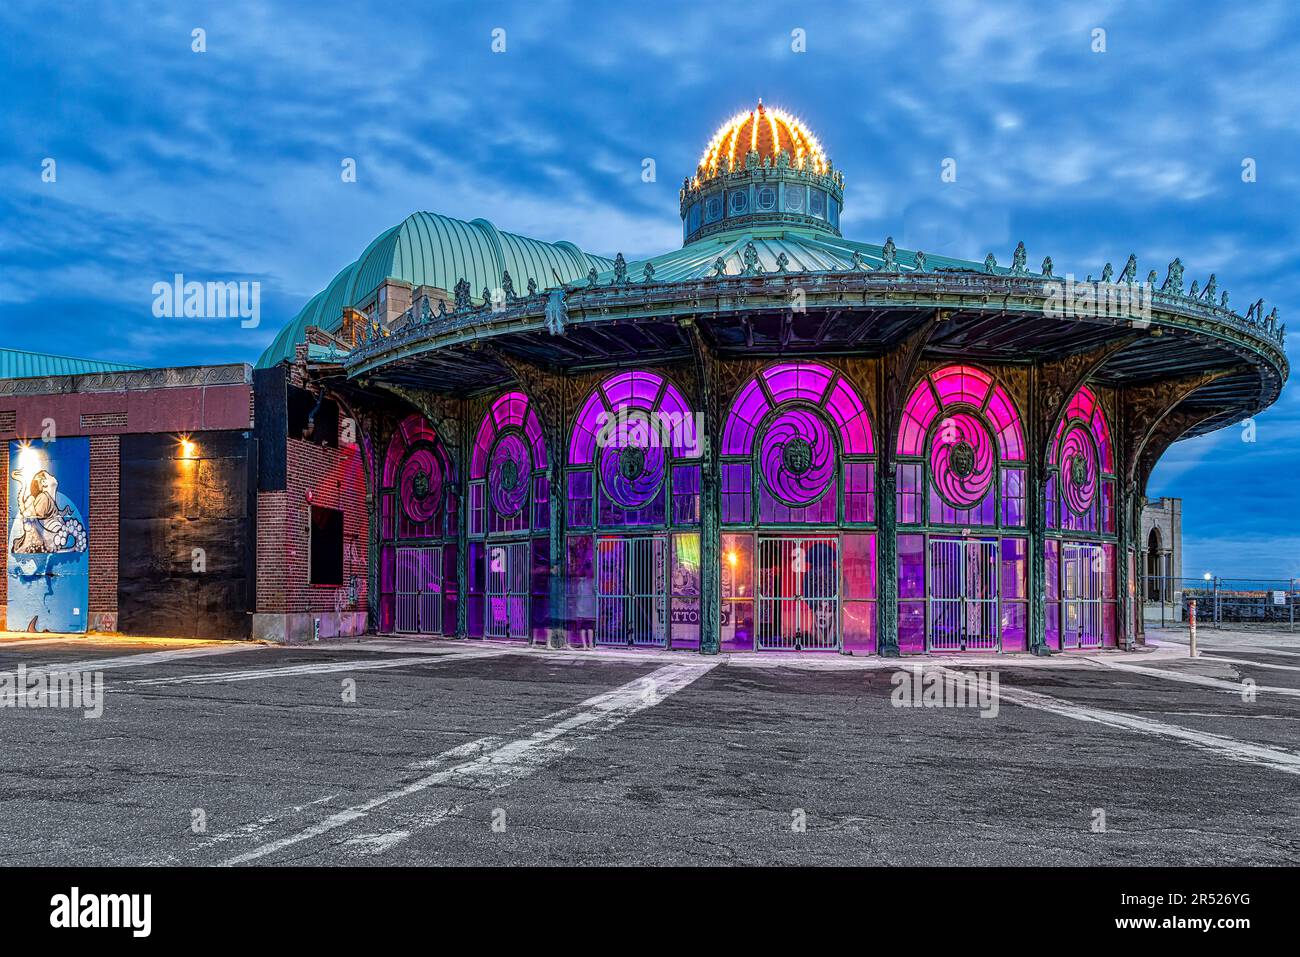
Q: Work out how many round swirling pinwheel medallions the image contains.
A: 6